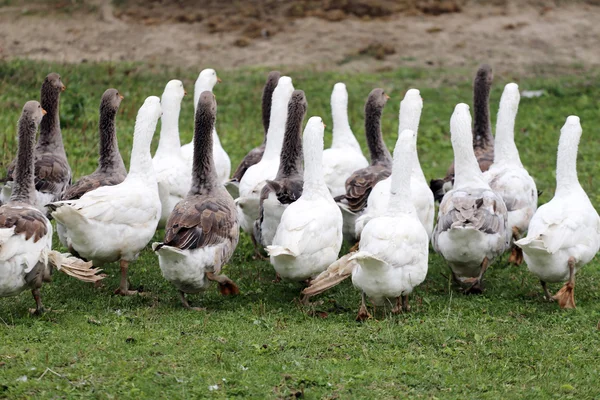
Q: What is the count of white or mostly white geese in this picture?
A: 11